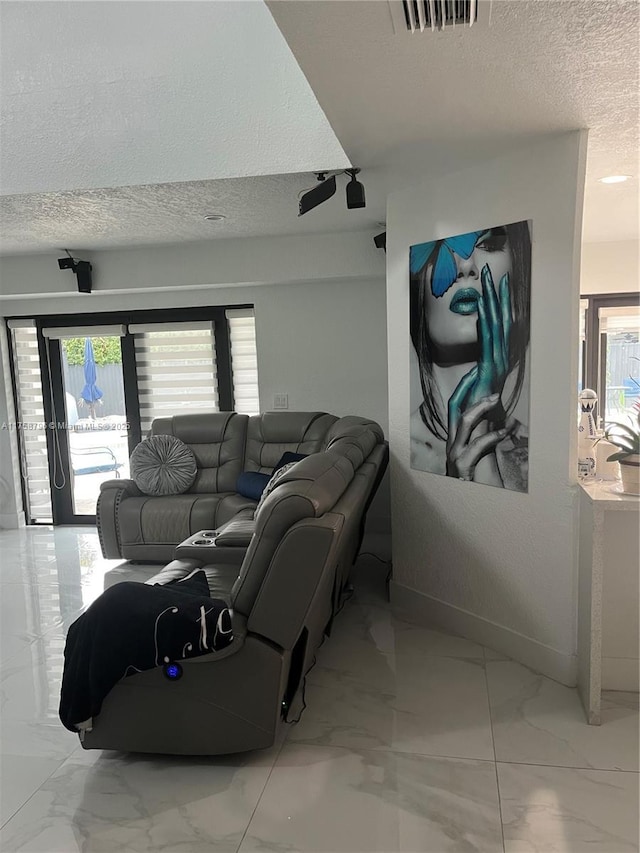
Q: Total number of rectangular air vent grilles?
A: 1